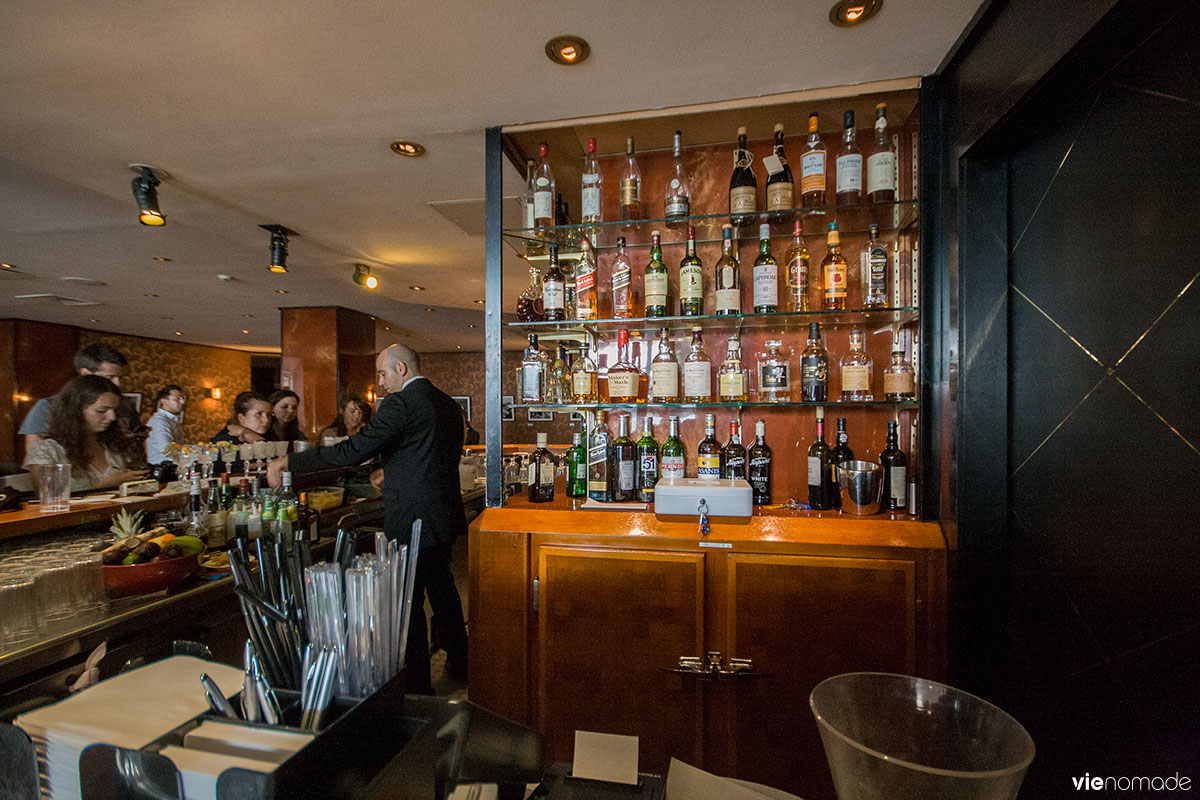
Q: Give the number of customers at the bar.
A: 6